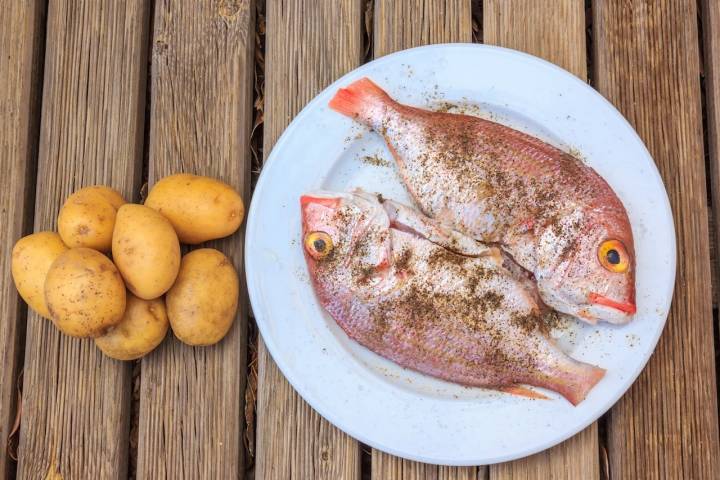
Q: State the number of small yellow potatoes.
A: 7